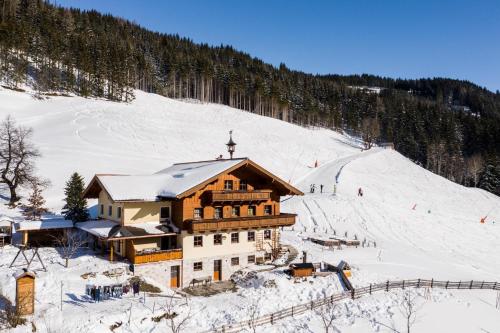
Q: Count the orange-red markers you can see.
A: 3